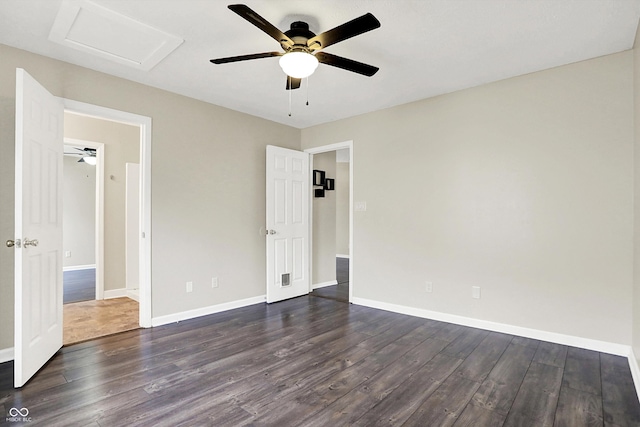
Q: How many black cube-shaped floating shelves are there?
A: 3